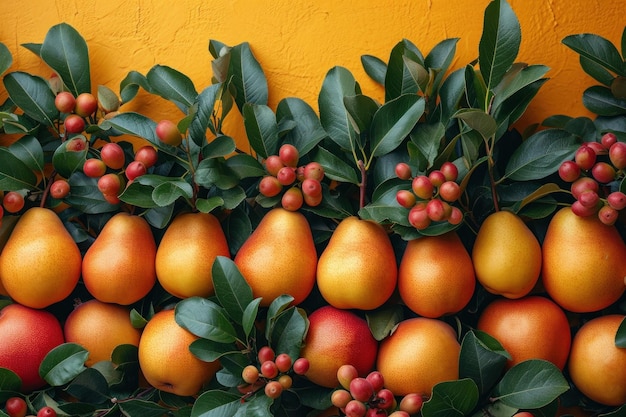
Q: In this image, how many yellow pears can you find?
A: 1